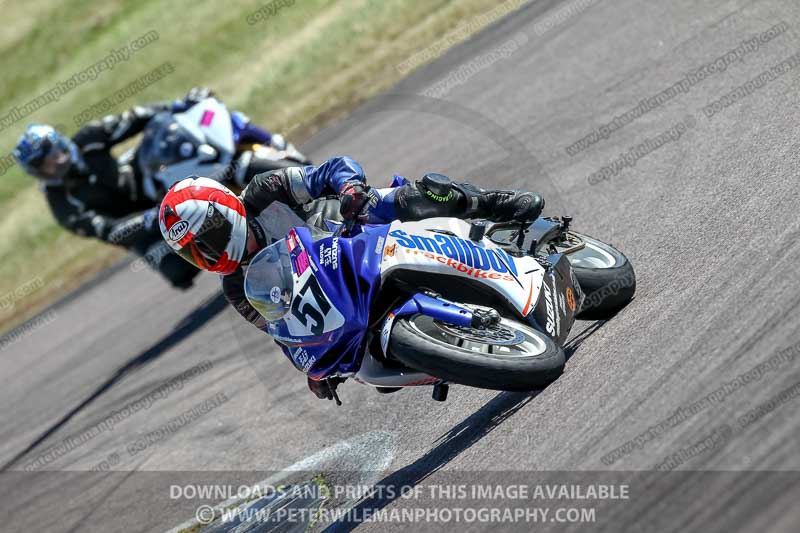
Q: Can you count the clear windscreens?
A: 1